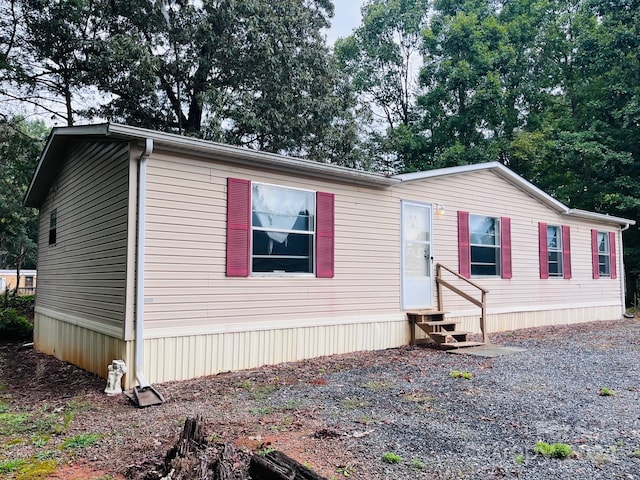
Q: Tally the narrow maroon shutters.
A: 8